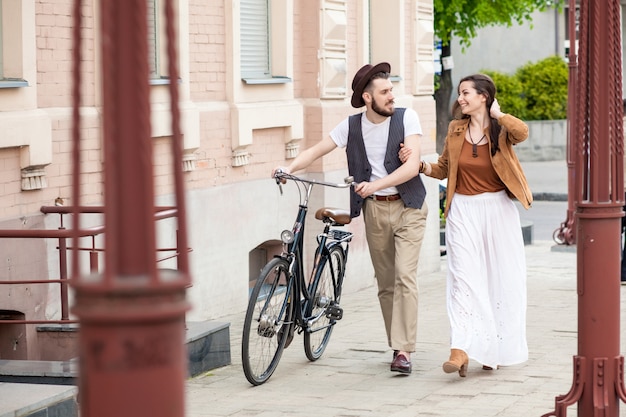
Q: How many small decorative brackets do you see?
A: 4